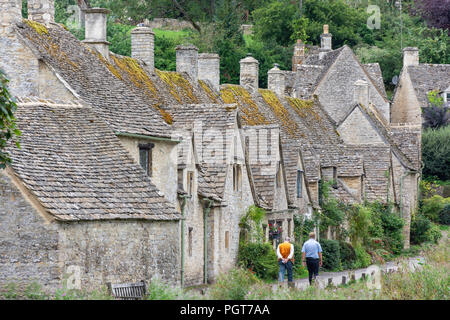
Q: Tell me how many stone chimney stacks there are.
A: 12